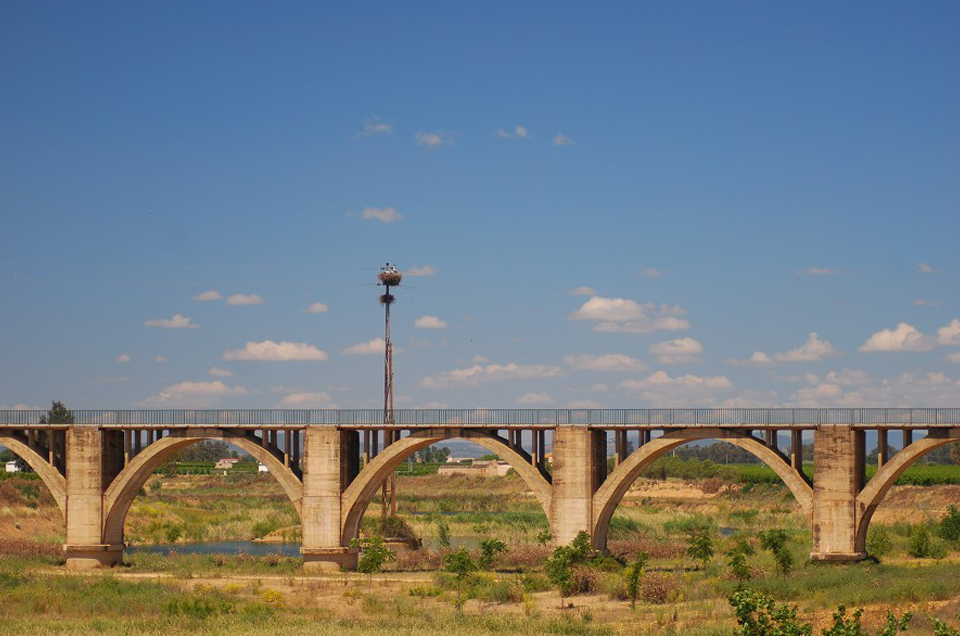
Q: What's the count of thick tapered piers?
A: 4